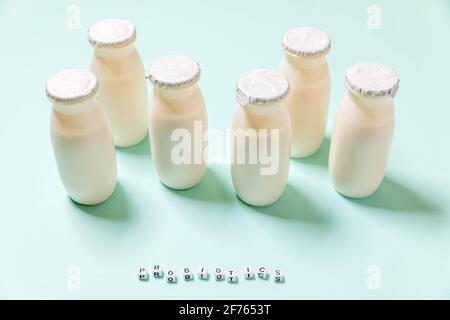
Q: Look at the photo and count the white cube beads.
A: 10